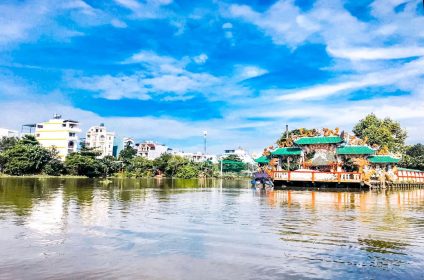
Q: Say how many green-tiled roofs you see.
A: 5